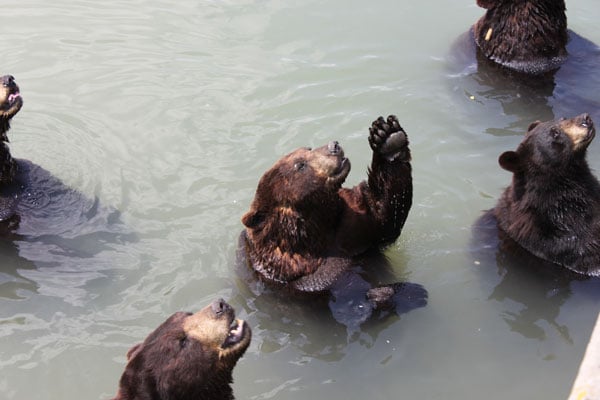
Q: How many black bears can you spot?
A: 5